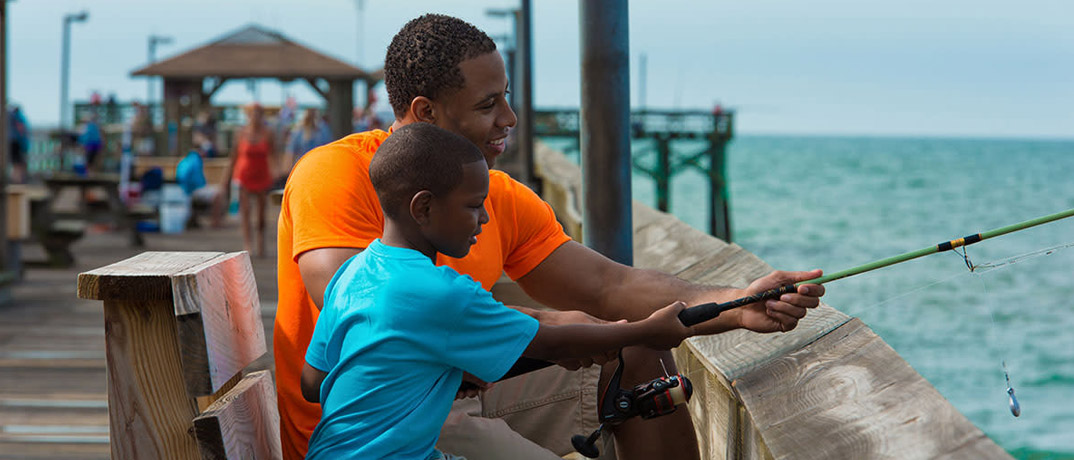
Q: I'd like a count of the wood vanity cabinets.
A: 0